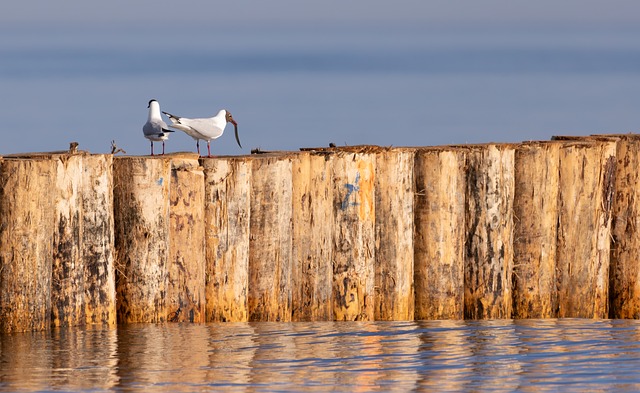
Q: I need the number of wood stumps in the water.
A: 14